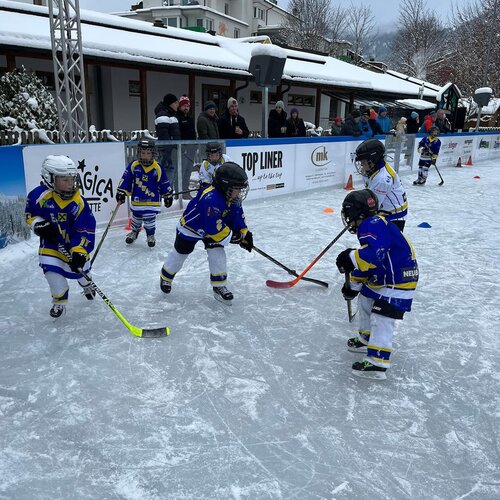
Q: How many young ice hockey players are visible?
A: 7